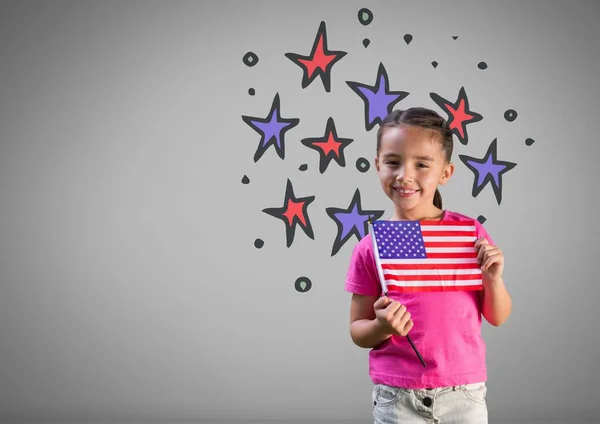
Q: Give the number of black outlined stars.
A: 8